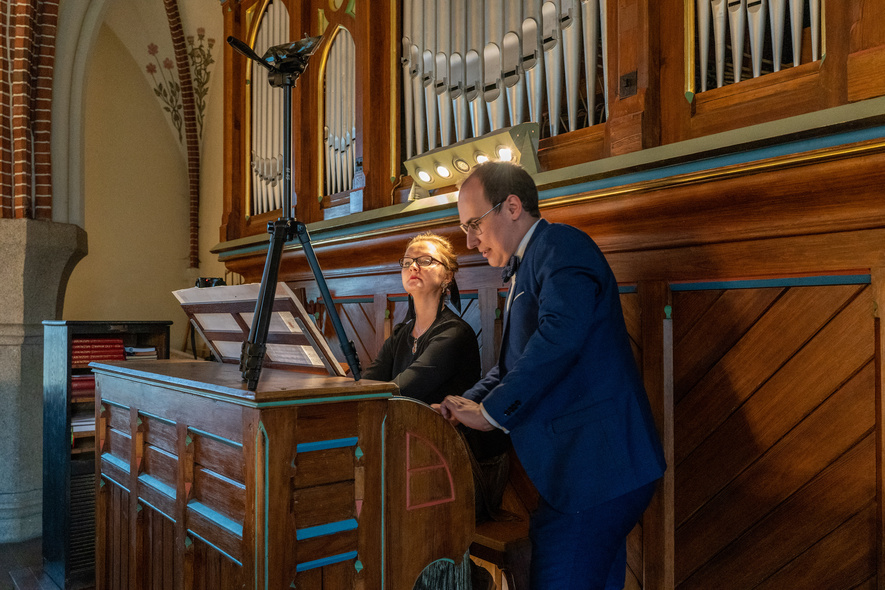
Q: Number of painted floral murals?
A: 2